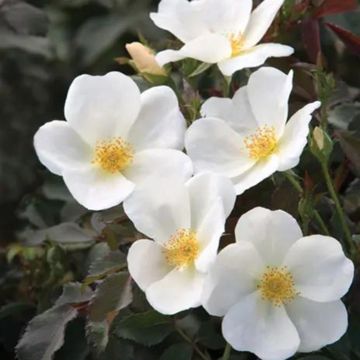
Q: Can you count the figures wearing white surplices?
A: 0